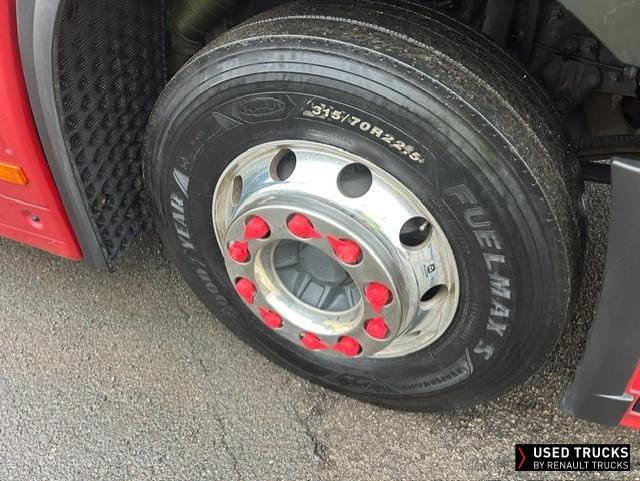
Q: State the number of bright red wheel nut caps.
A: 10